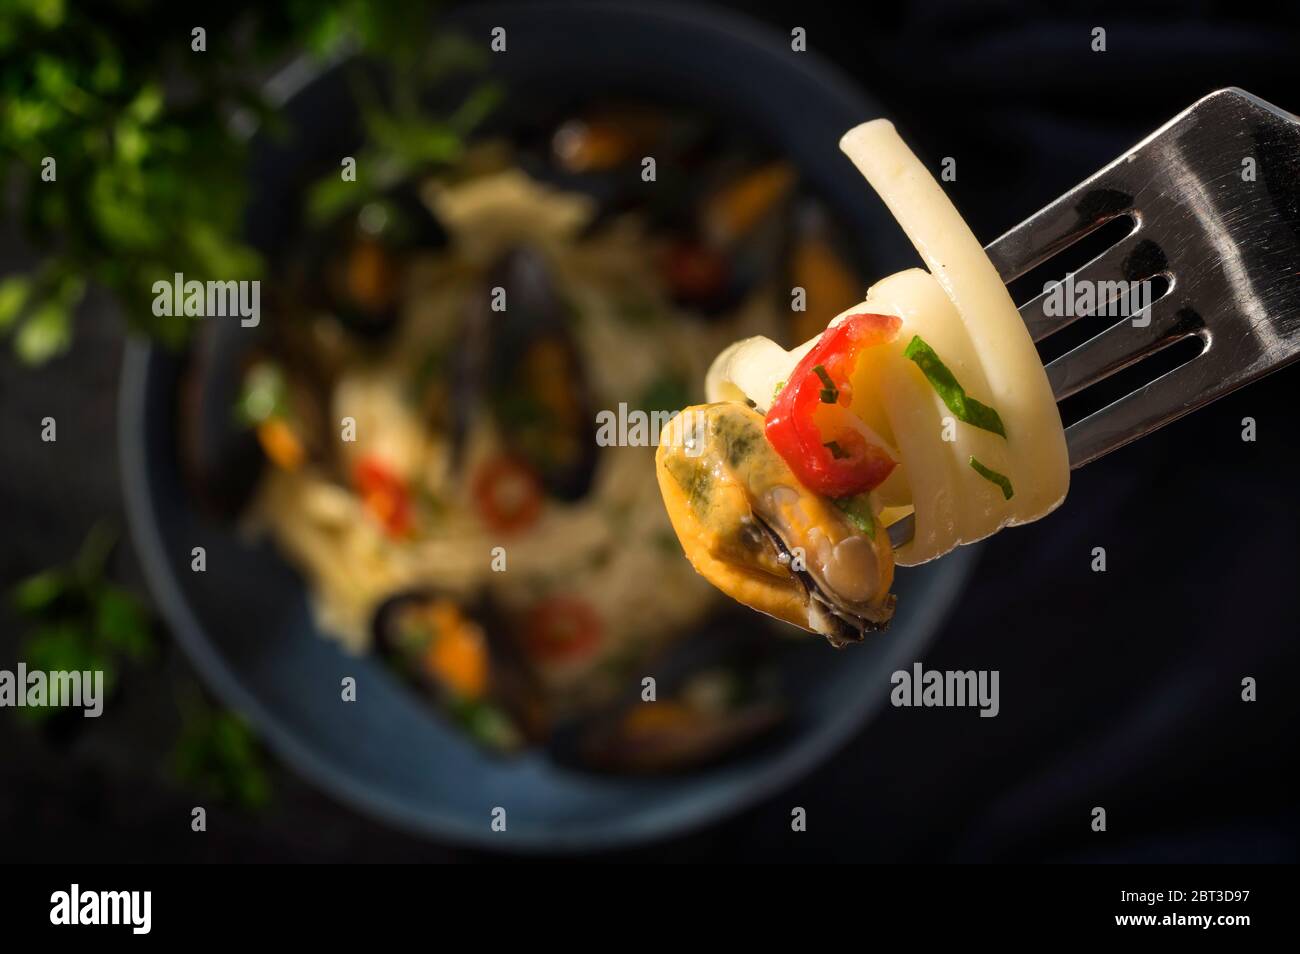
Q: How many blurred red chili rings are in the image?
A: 4